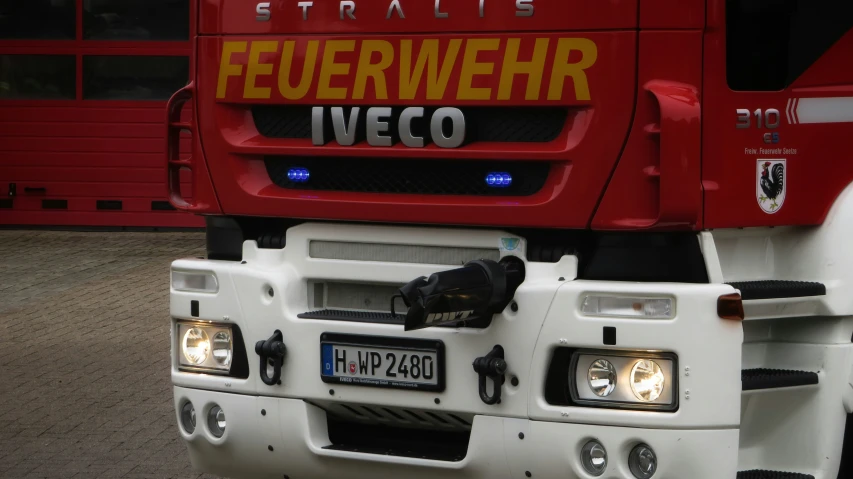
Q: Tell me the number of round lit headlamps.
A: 2